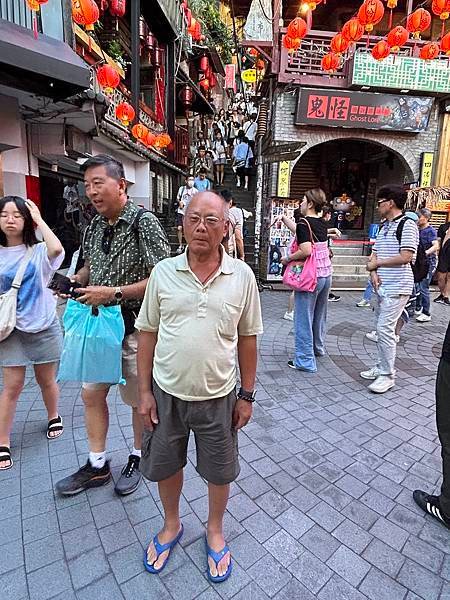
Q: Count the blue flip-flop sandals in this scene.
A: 2